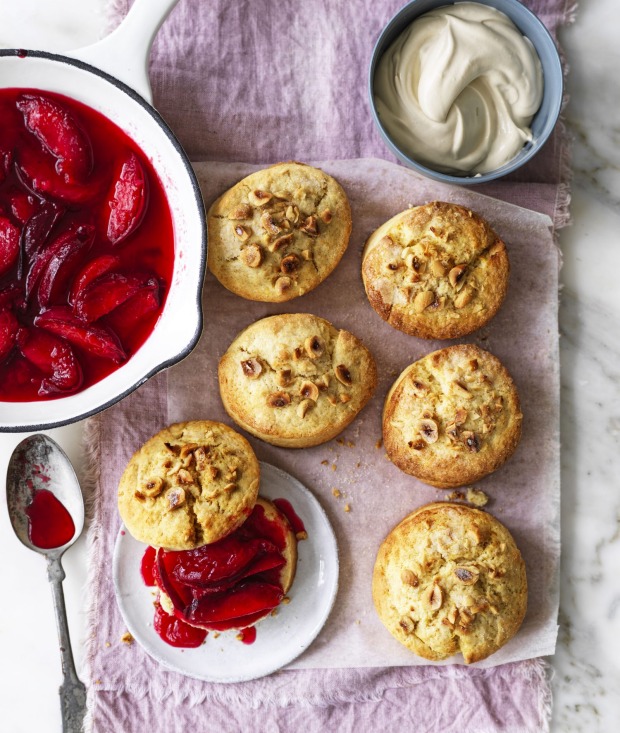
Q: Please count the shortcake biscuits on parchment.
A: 5